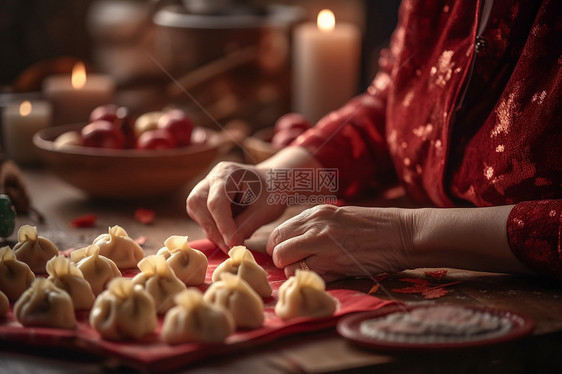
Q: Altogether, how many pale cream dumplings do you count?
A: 14